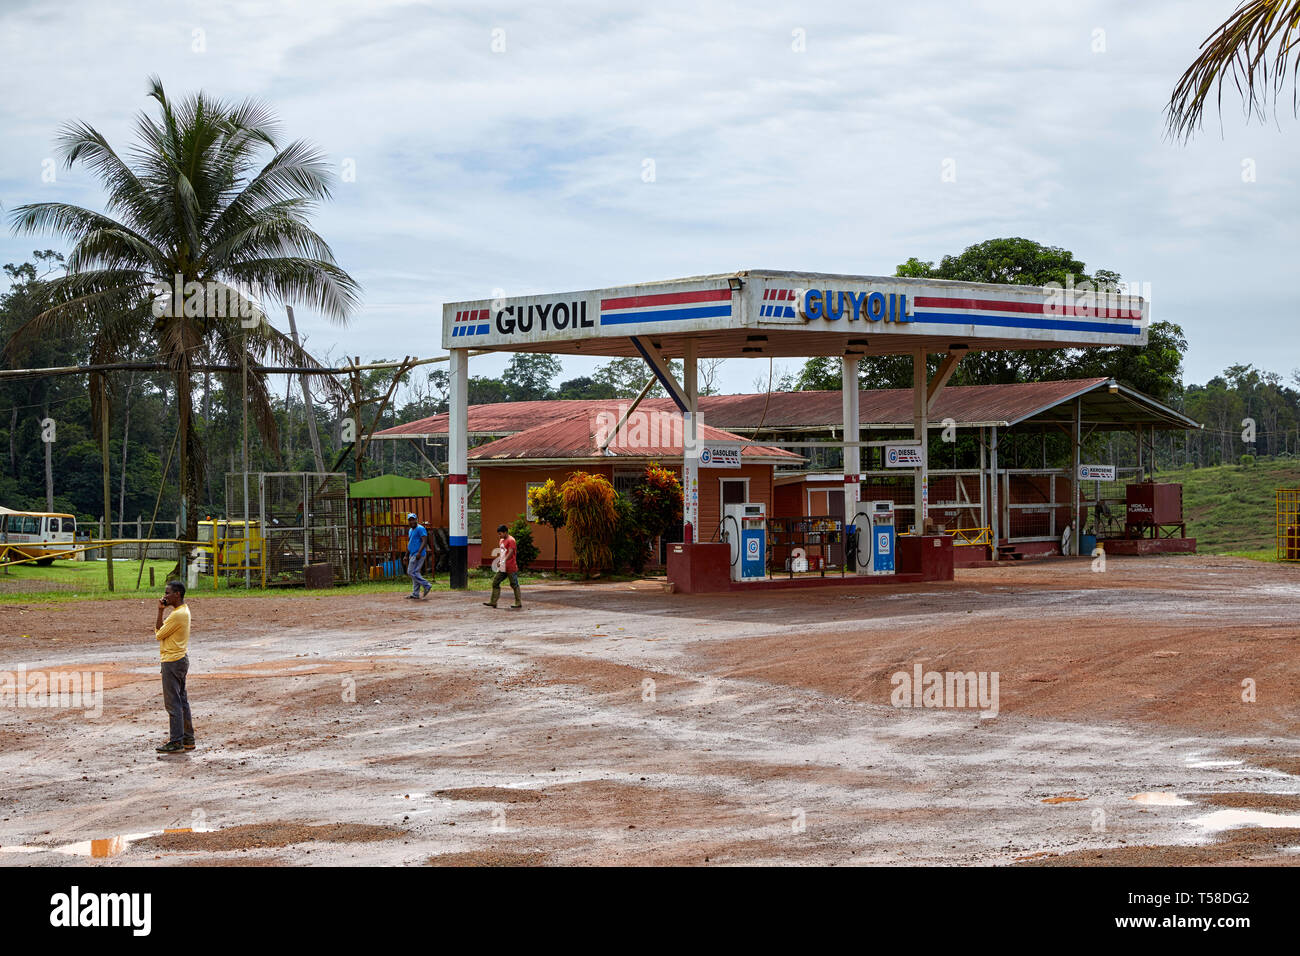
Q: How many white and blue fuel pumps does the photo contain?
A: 2